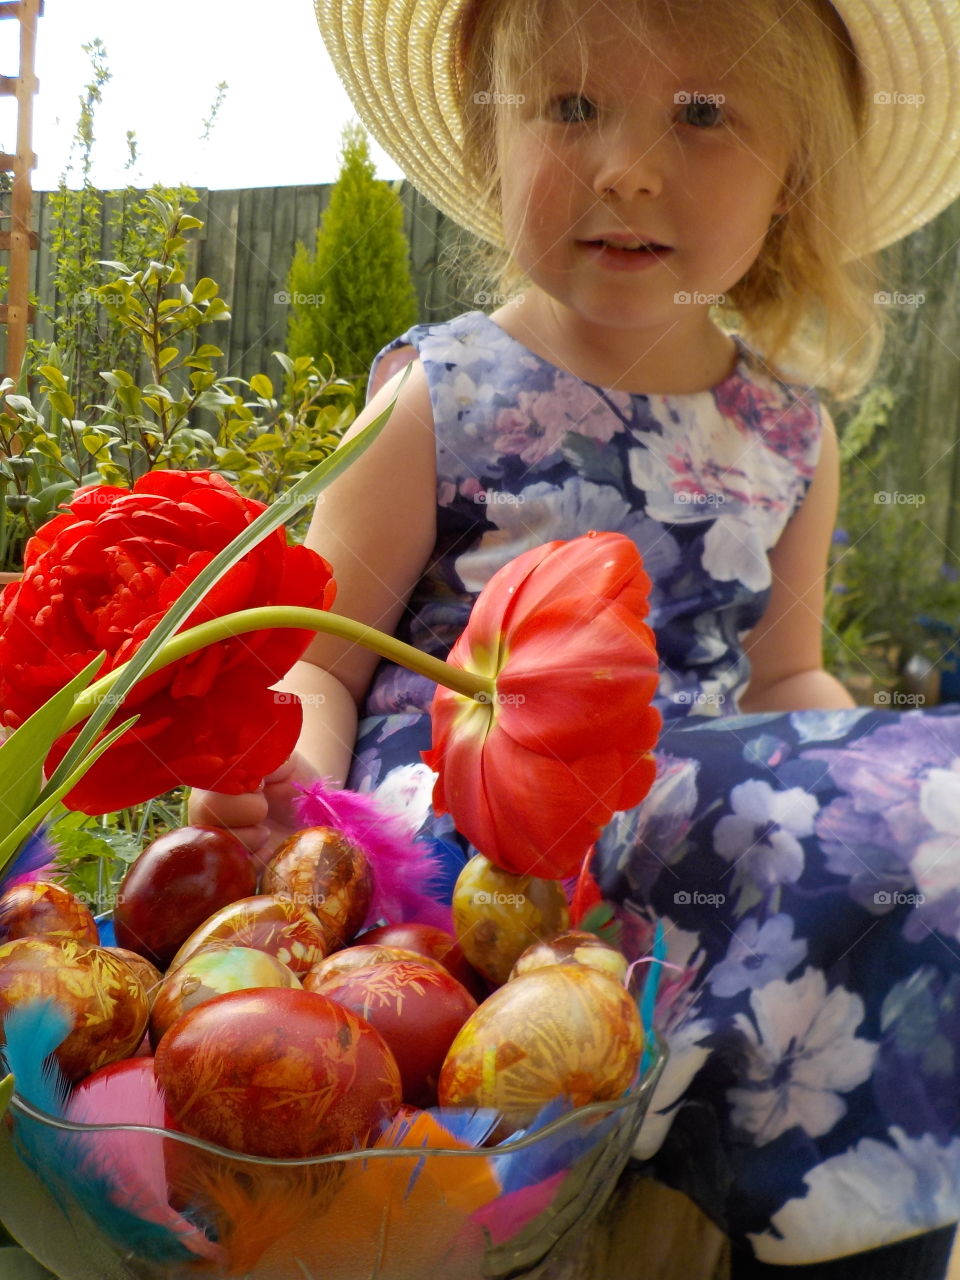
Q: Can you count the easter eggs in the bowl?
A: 15